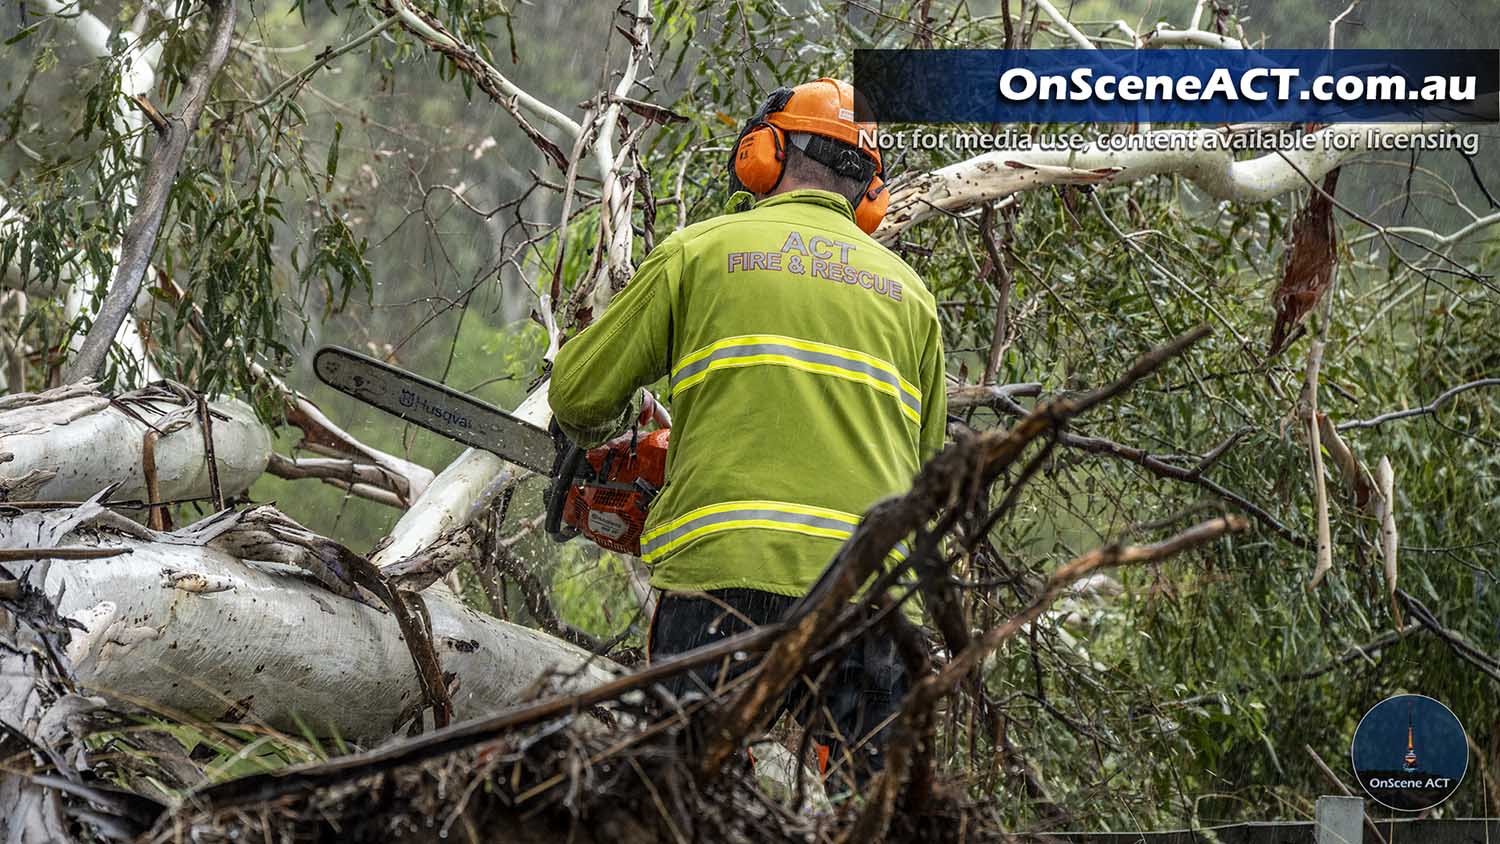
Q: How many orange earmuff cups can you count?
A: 2